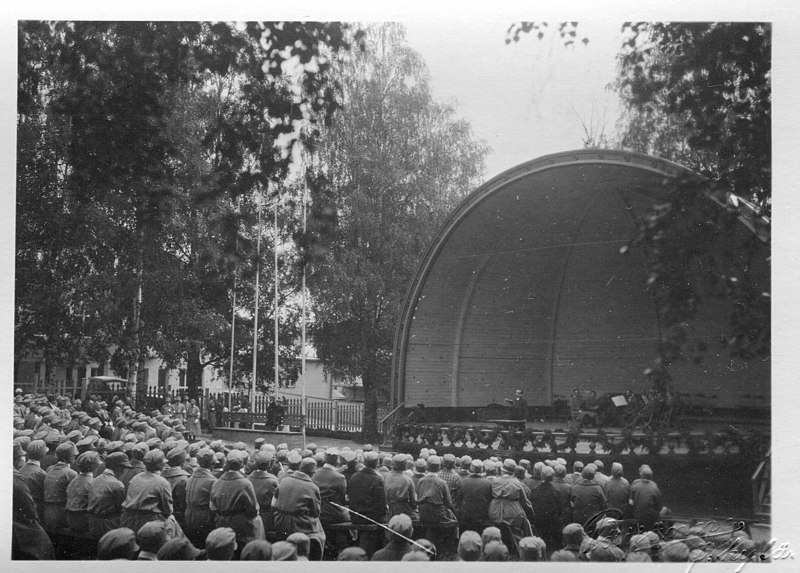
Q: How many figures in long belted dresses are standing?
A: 4